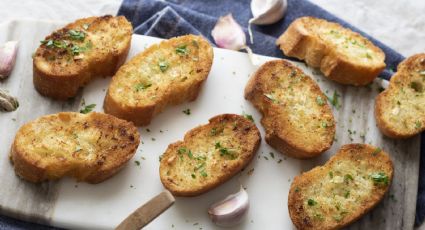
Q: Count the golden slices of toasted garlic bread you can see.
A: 8